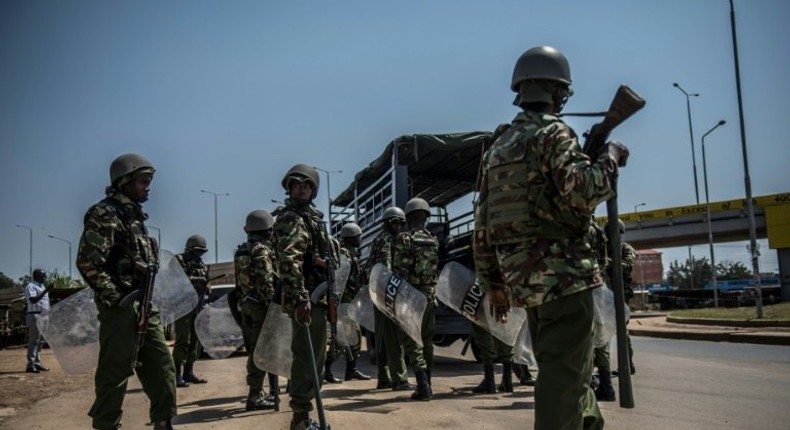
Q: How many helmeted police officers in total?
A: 9